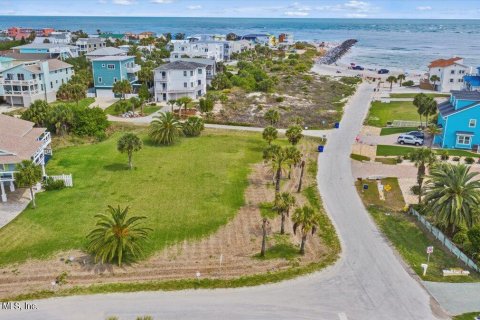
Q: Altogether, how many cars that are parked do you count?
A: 4